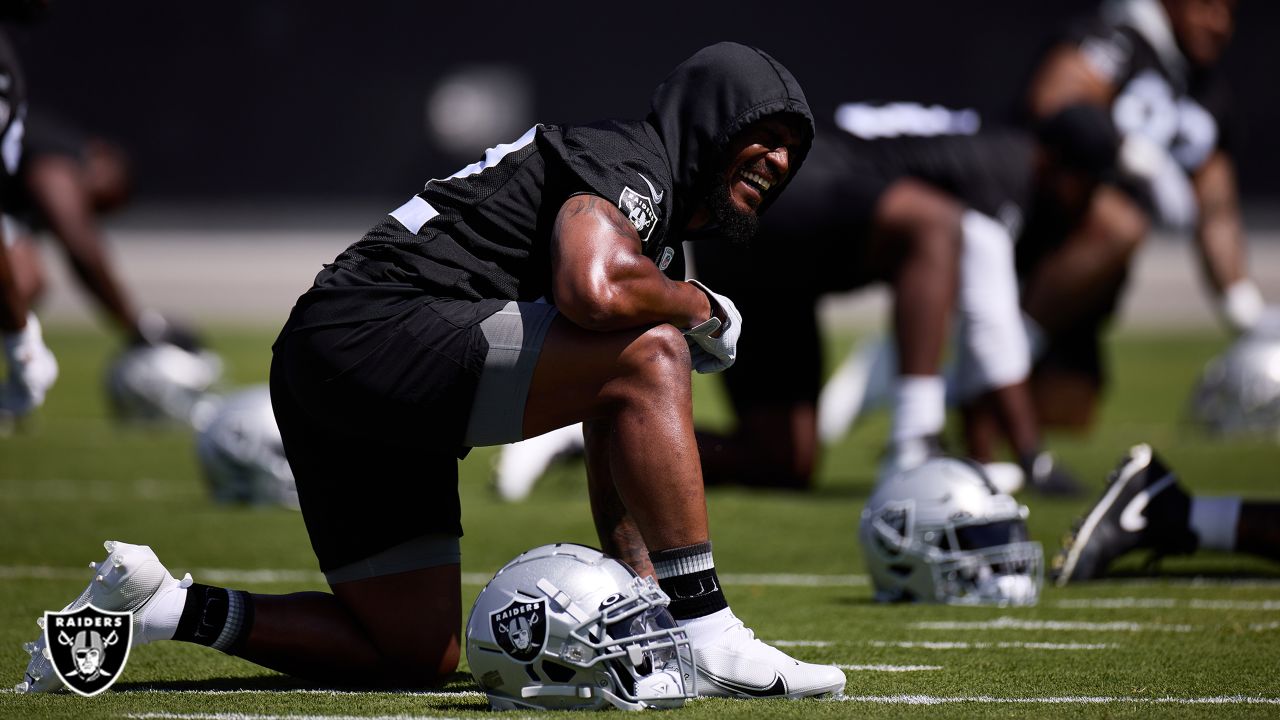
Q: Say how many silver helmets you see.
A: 5